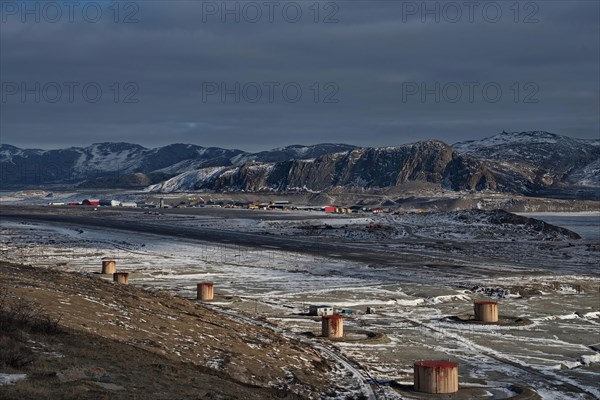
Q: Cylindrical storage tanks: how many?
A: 6